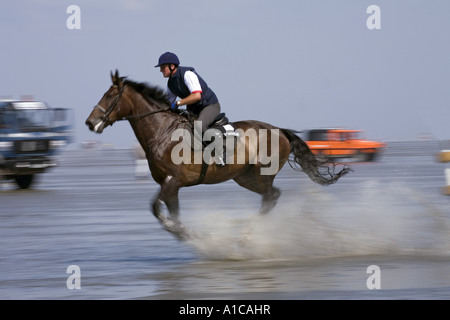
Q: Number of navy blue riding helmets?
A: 1